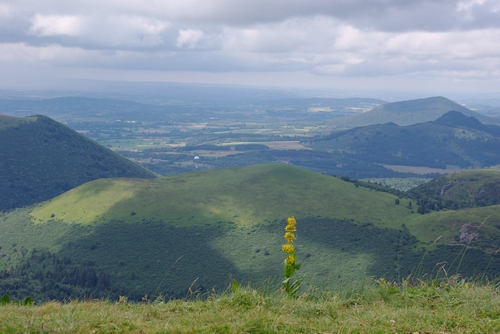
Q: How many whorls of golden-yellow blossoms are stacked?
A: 5